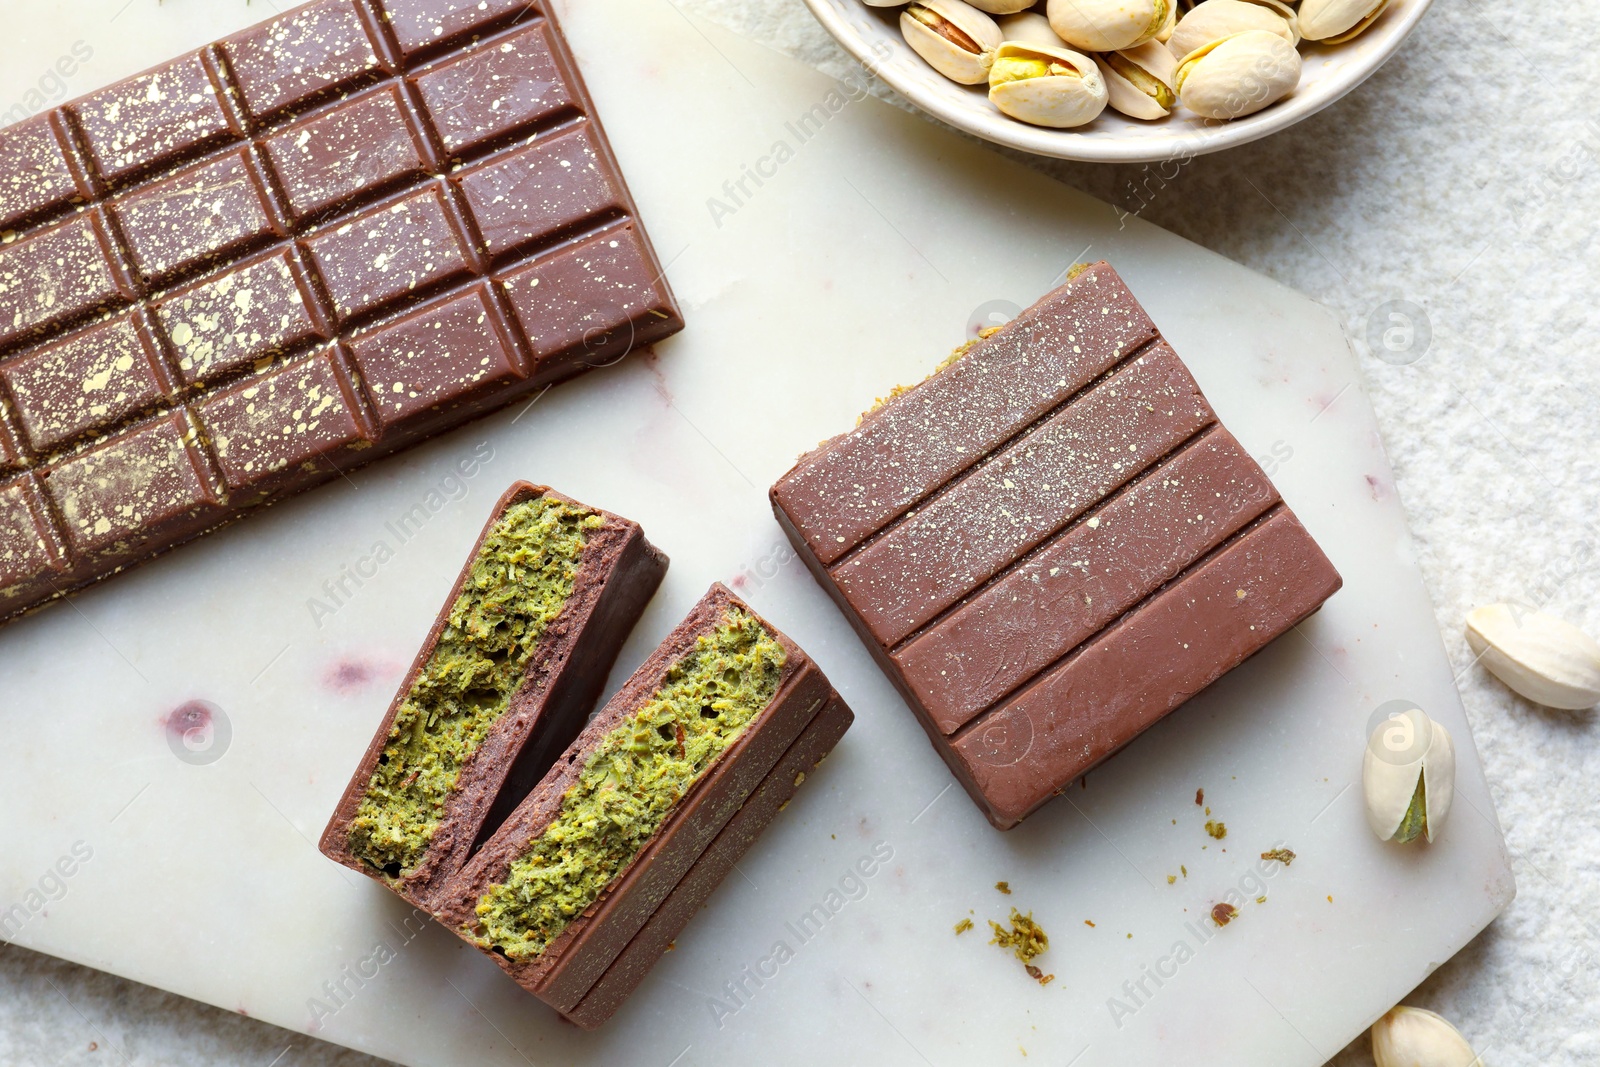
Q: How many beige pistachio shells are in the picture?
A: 13